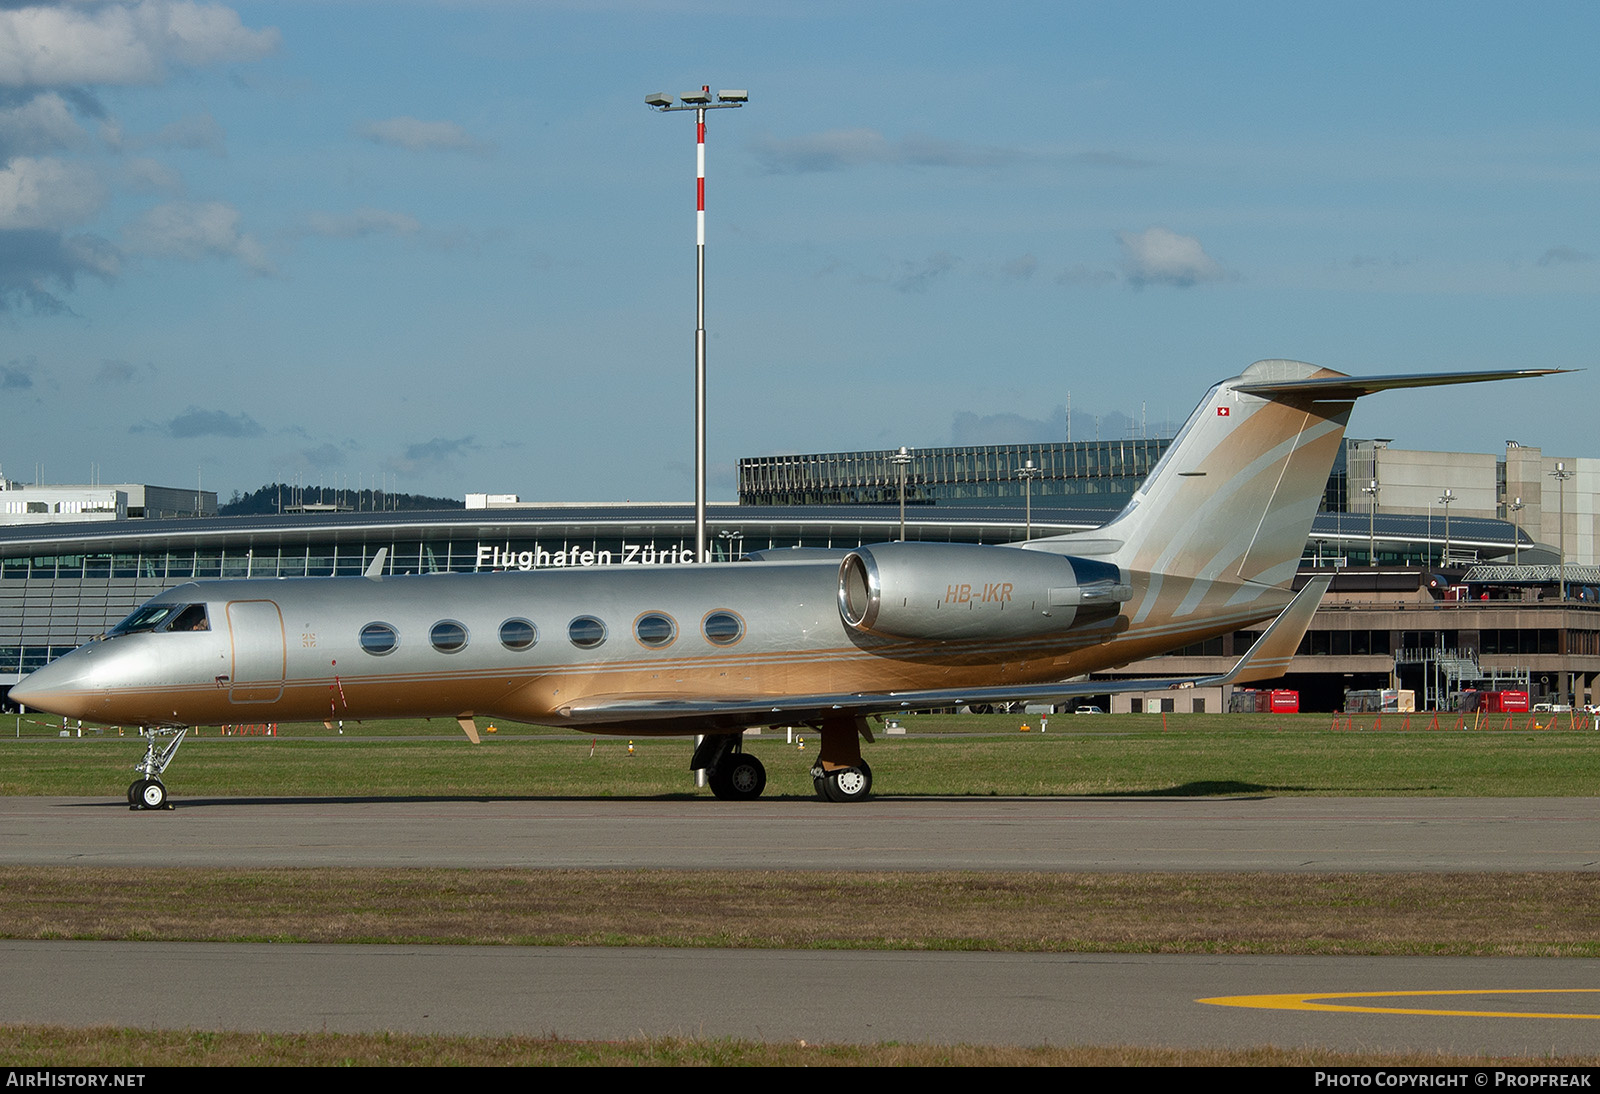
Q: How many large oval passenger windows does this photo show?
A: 6